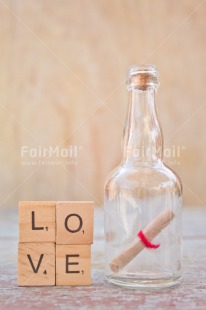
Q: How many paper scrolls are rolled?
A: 1